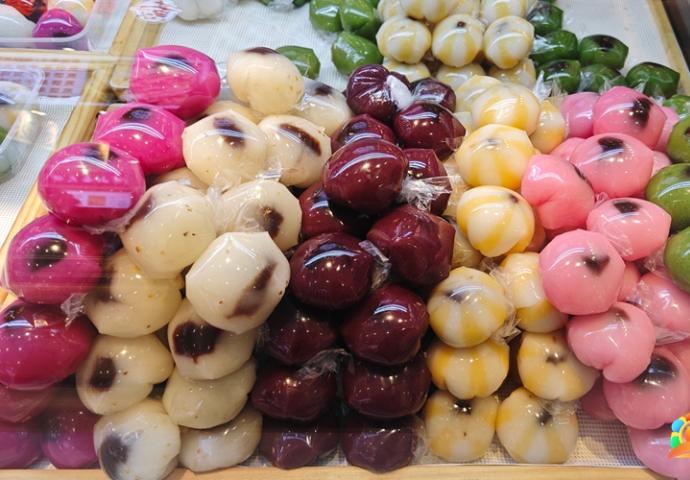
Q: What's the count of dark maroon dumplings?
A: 15